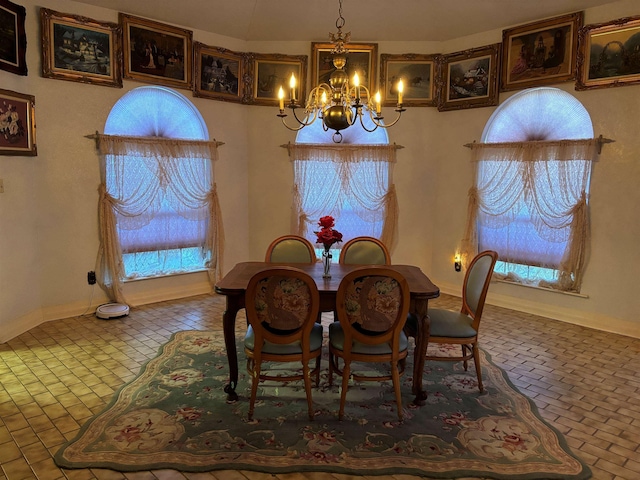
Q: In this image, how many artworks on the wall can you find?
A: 11